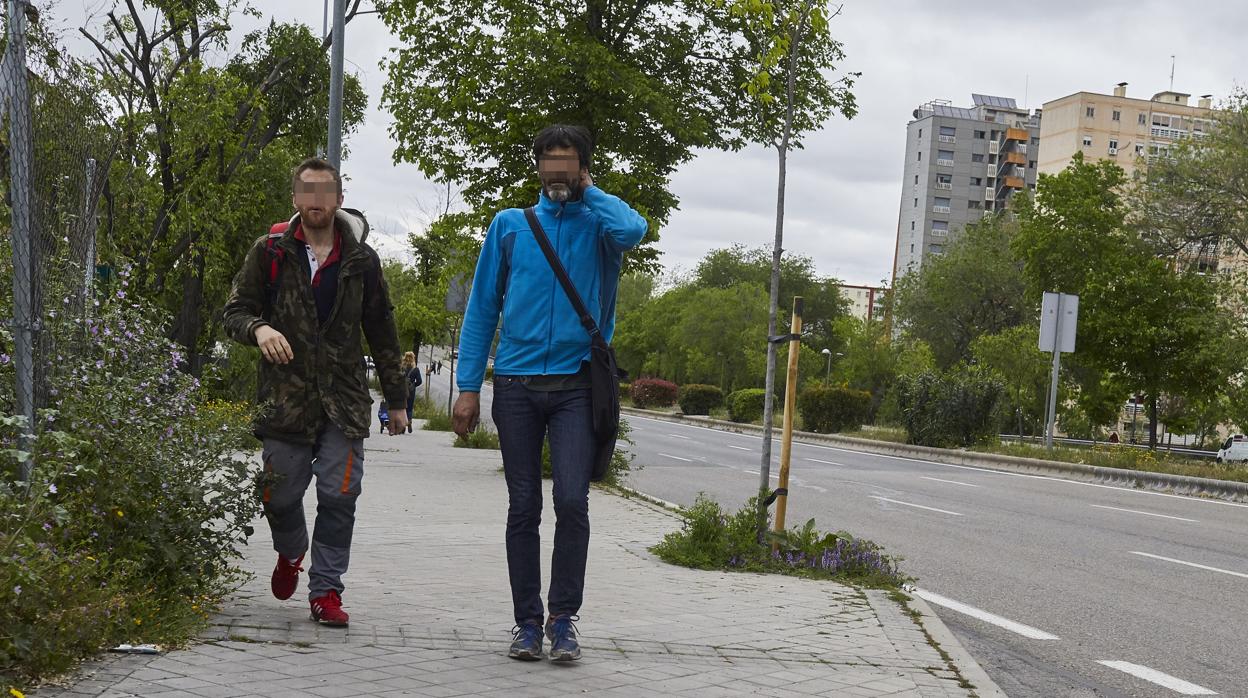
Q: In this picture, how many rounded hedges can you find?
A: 4